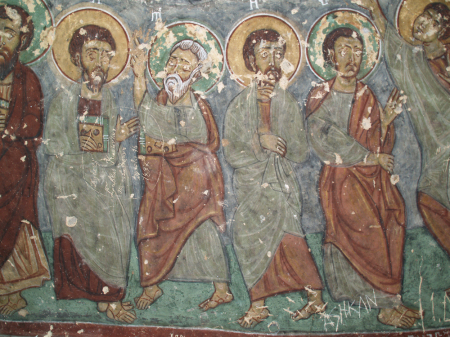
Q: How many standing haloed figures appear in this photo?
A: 6